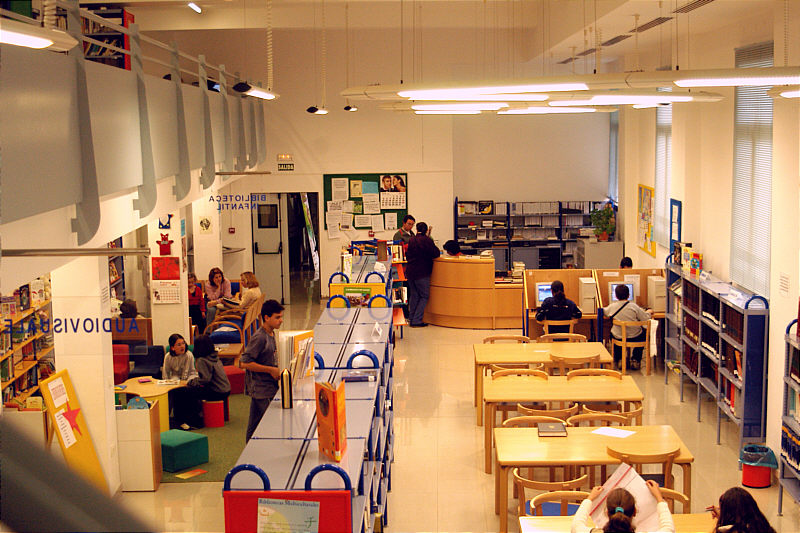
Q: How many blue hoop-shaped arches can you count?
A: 13